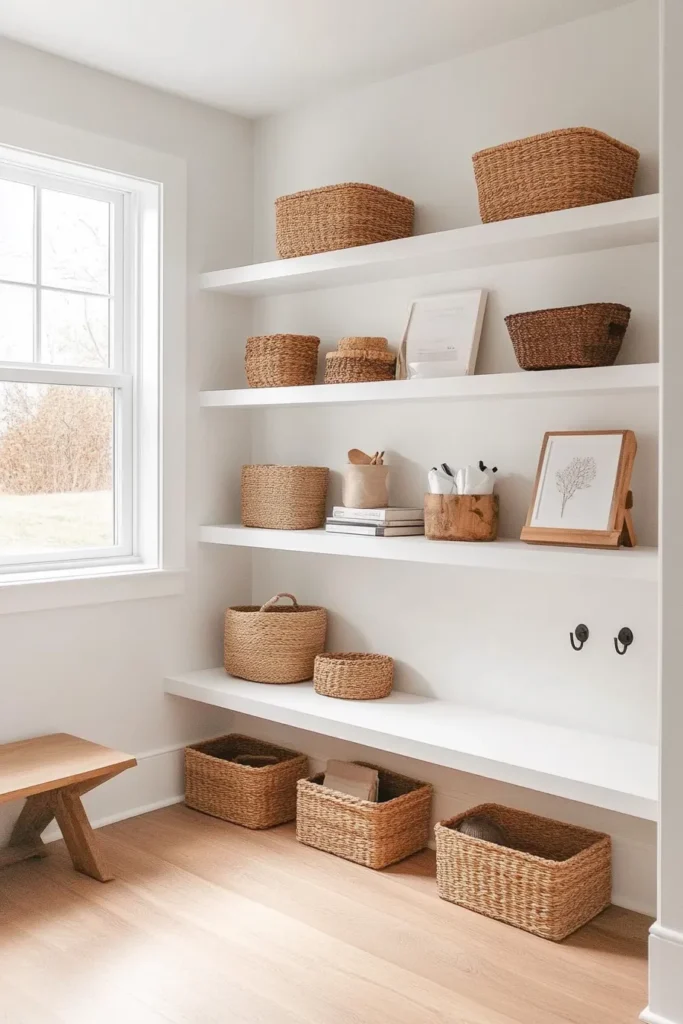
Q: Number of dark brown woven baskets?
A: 1